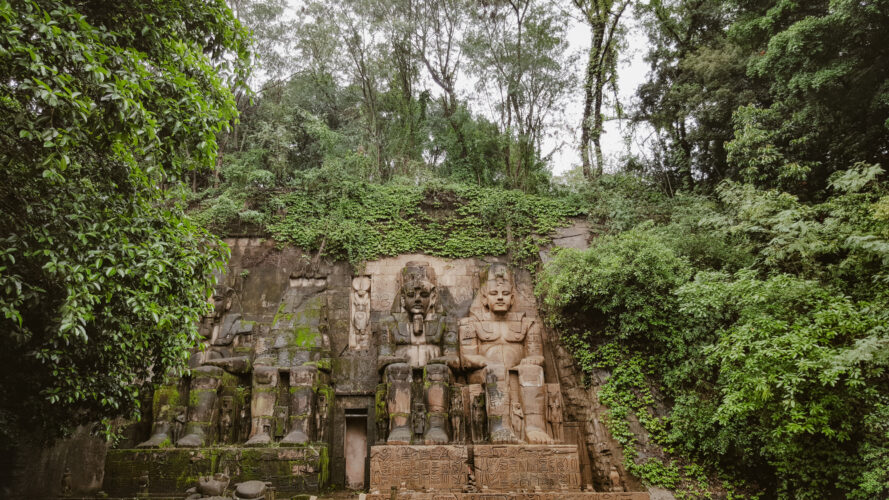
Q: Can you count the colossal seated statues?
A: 4